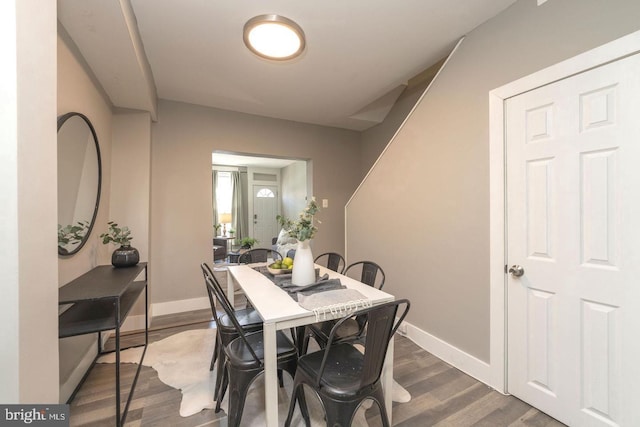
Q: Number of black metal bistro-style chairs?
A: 6